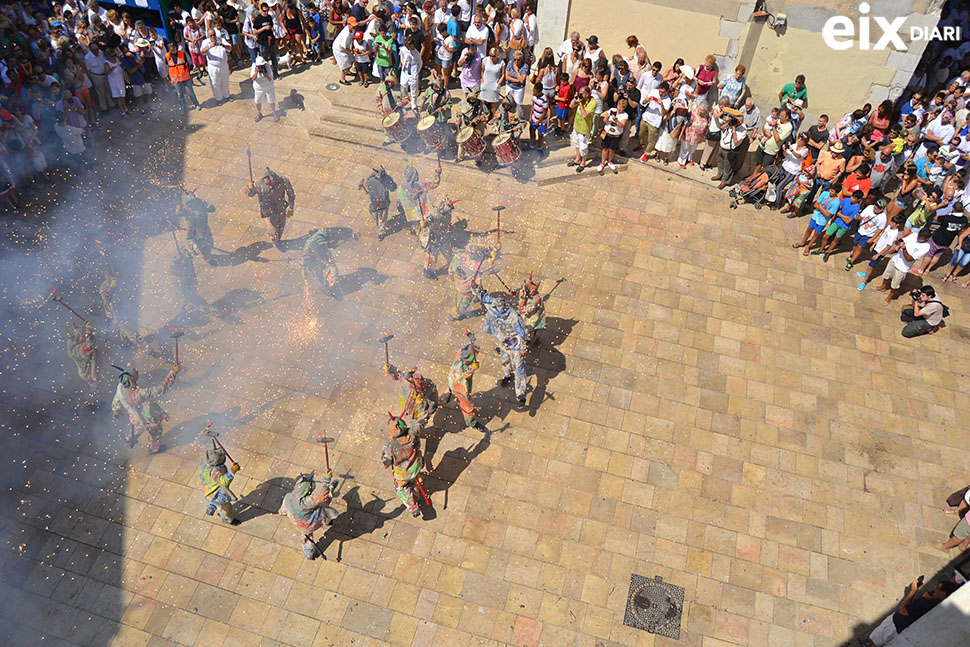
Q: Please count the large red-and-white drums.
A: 4